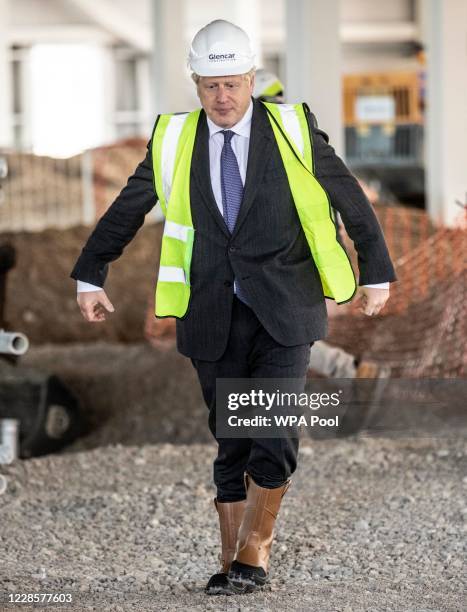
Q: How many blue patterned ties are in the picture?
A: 1